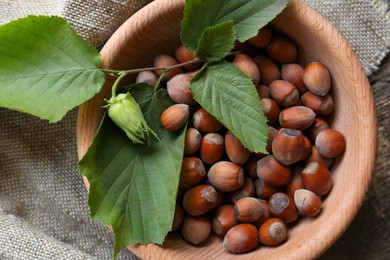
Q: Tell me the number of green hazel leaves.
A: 5